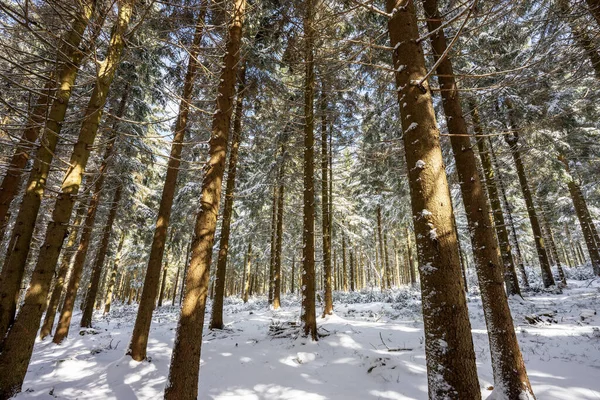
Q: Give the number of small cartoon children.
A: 0